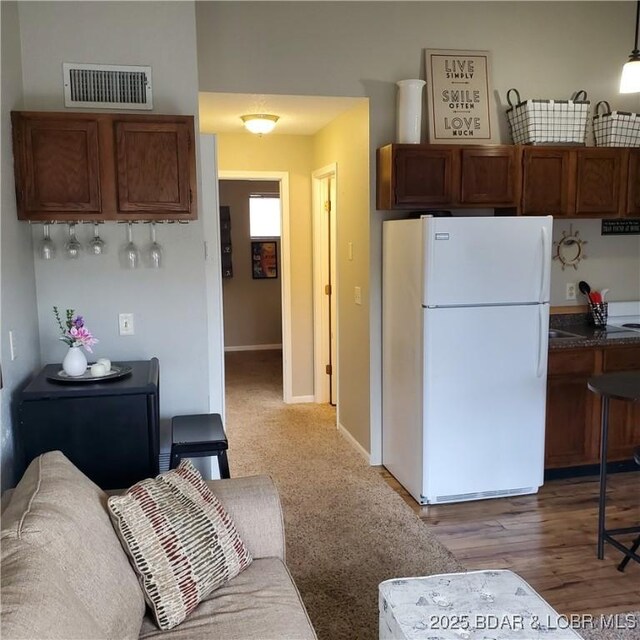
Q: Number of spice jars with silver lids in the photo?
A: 0